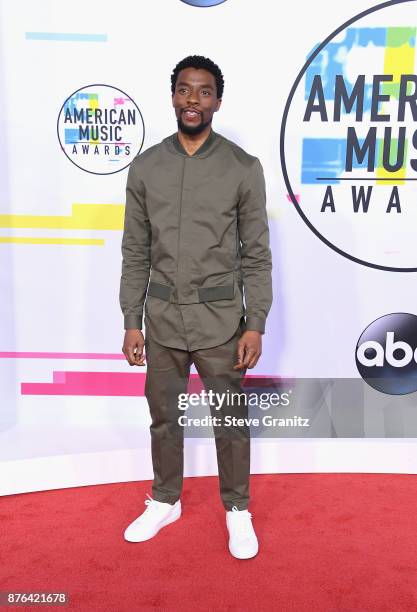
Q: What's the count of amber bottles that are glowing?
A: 0